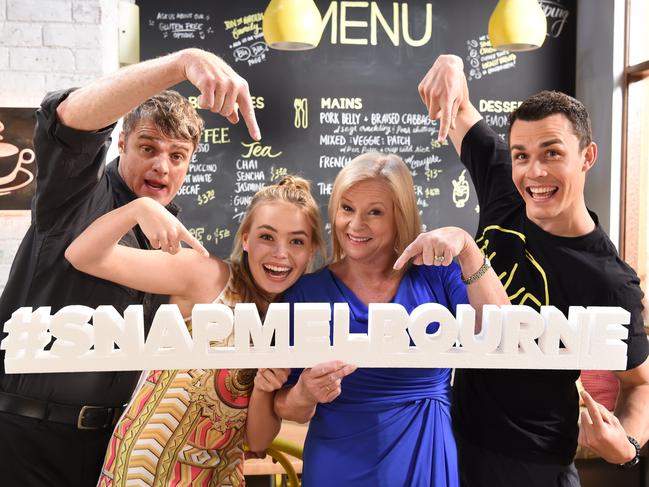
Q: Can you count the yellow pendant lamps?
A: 2